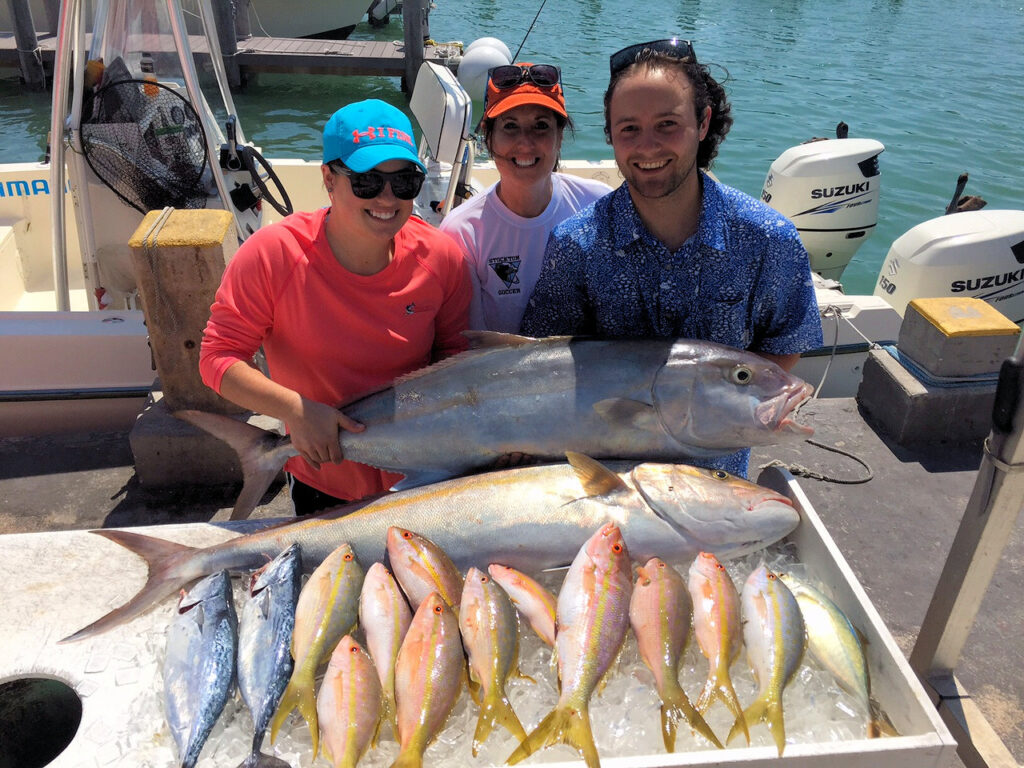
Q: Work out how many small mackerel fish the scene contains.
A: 2